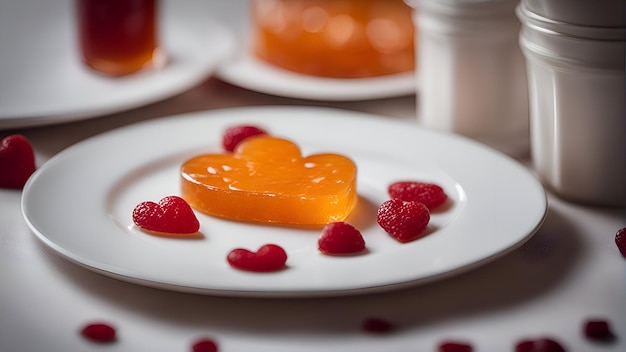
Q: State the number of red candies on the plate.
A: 6